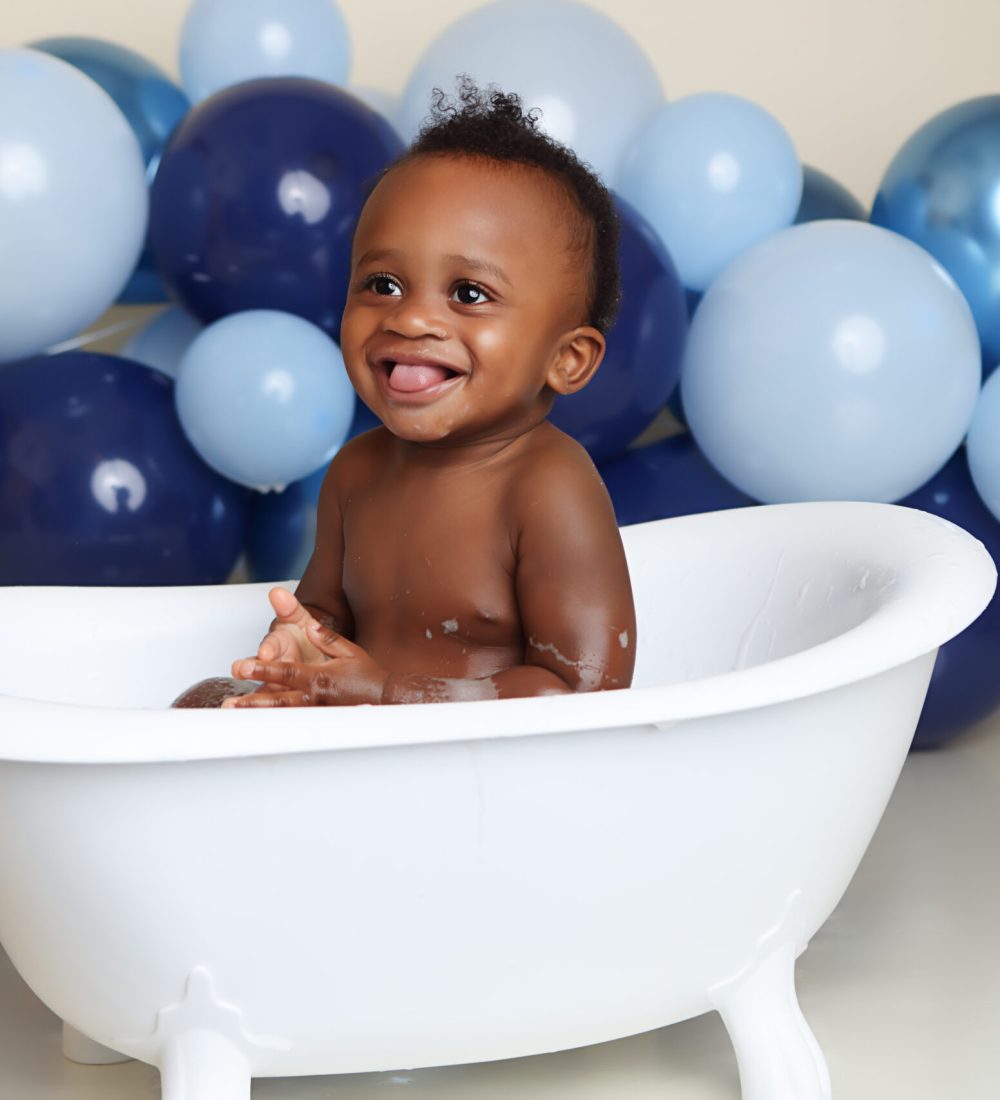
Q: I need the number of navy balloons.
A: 5